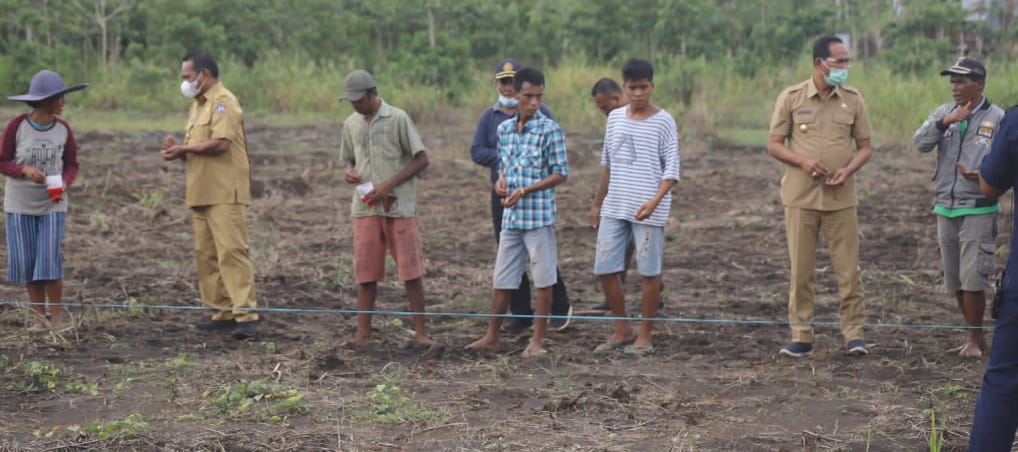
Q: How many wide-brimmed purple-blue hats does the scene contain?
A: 1